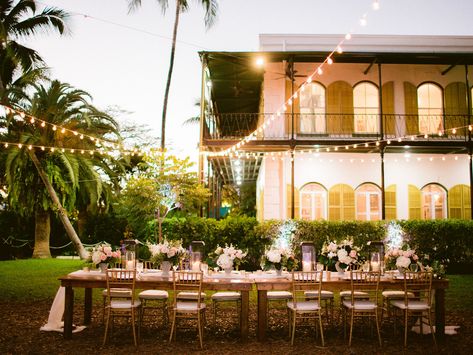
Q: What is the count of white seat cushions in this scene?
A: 13